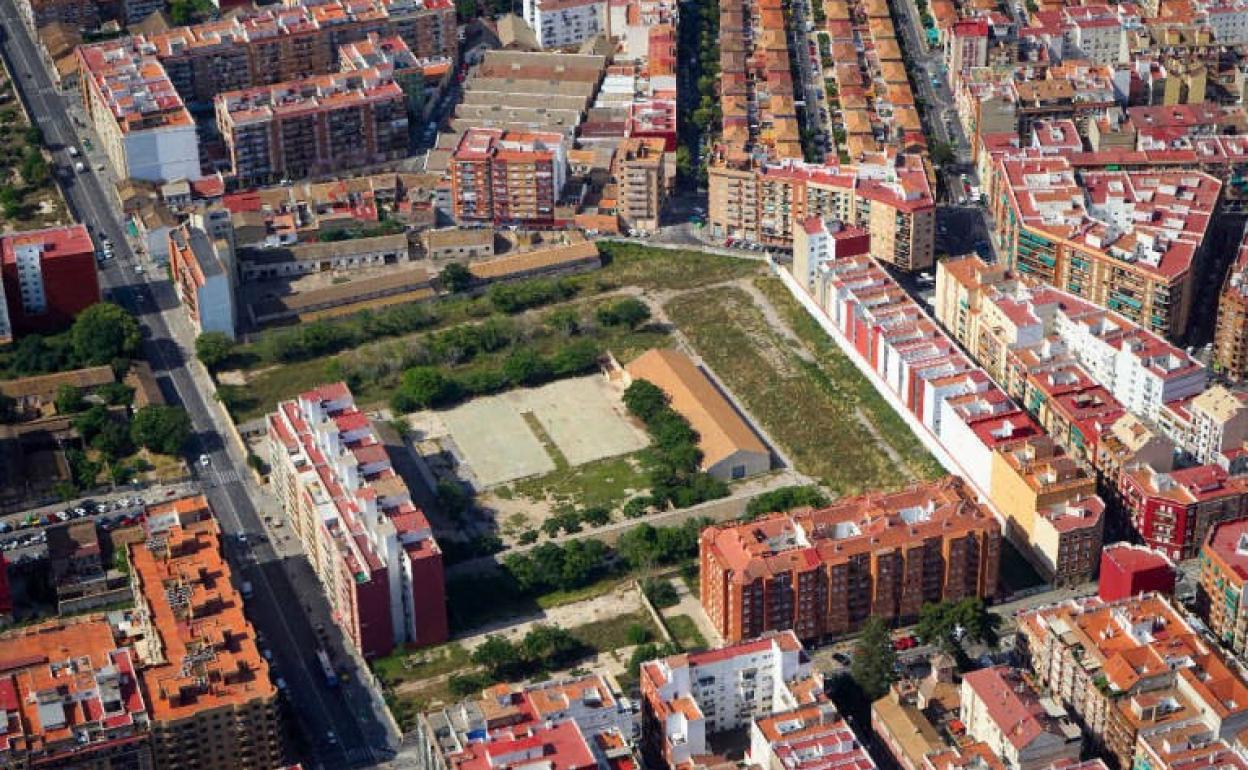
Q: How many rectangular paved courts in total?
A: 2